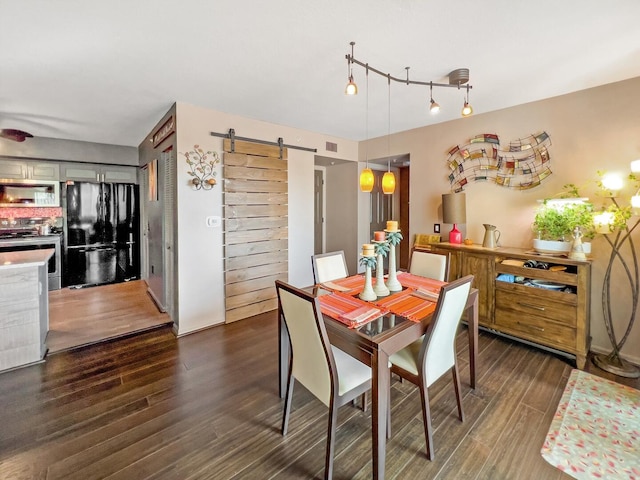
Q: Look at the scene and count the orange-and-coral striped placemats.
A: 4